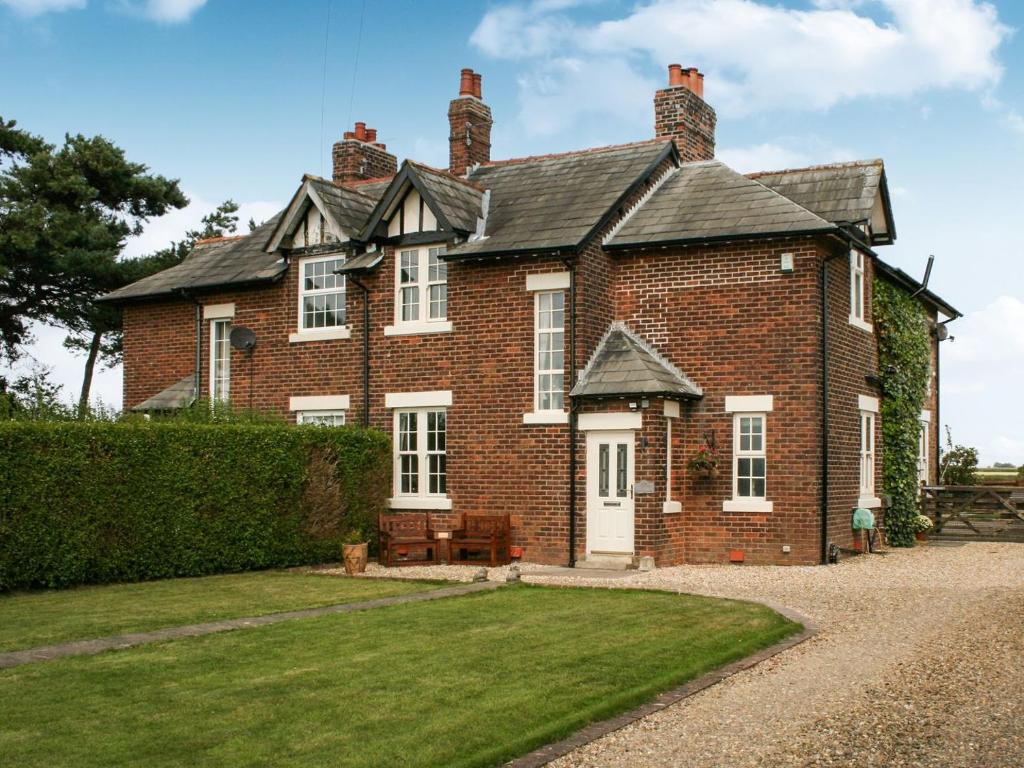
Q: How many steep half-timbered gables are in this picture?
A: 2